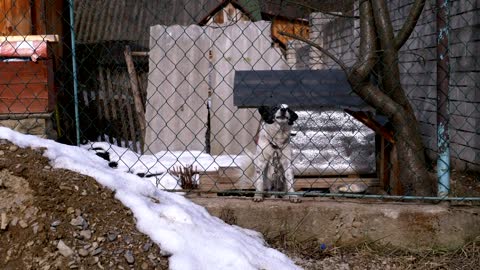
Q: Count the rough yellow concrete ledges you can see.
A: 1